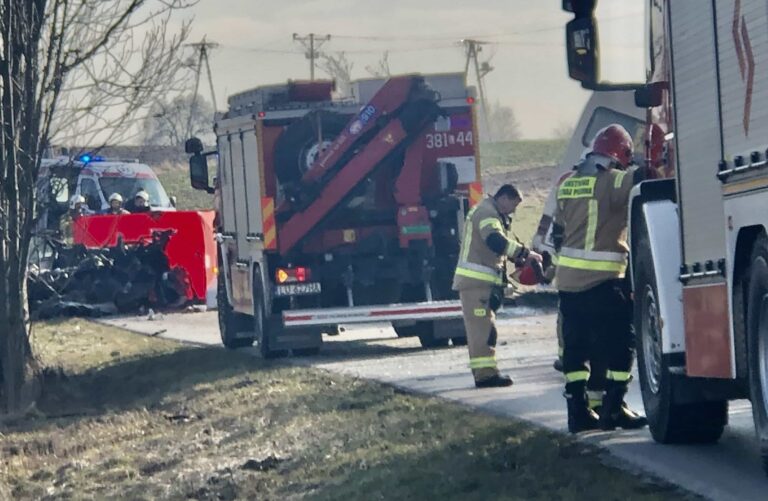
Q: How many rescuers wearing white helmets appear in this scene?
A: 3